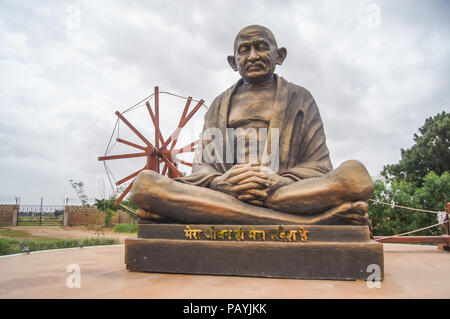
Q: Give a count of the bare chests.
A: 1